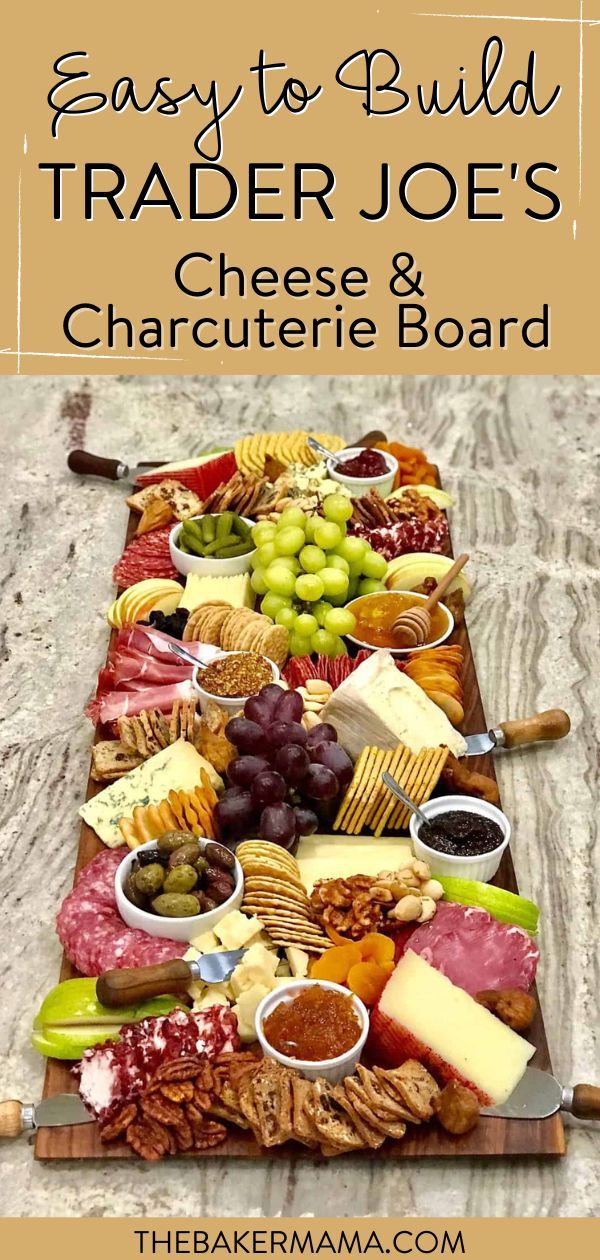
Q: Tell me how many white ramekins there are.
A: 7